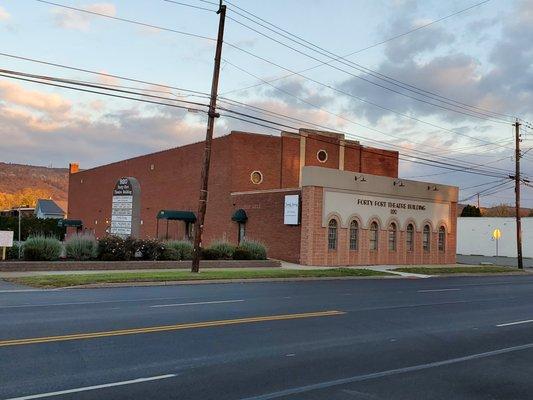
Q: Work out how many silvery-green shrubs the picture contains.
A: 5